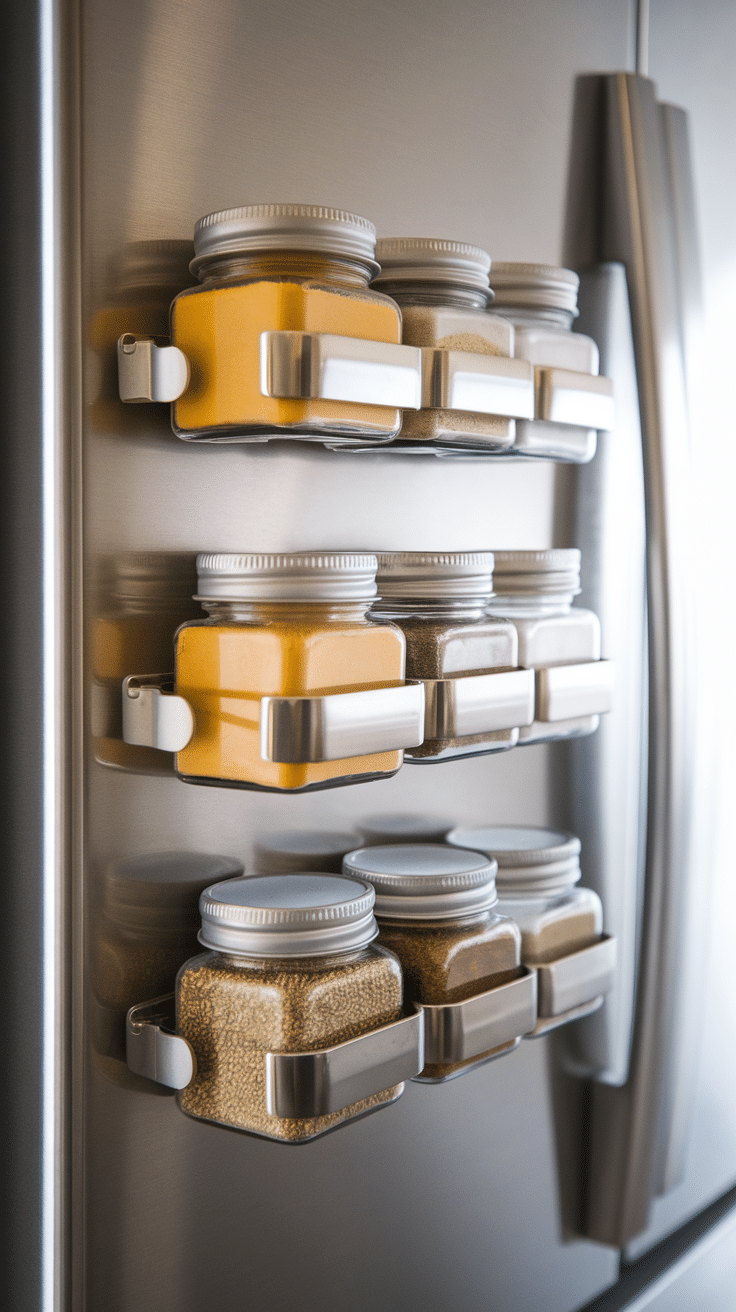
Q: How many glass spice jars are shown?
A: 9